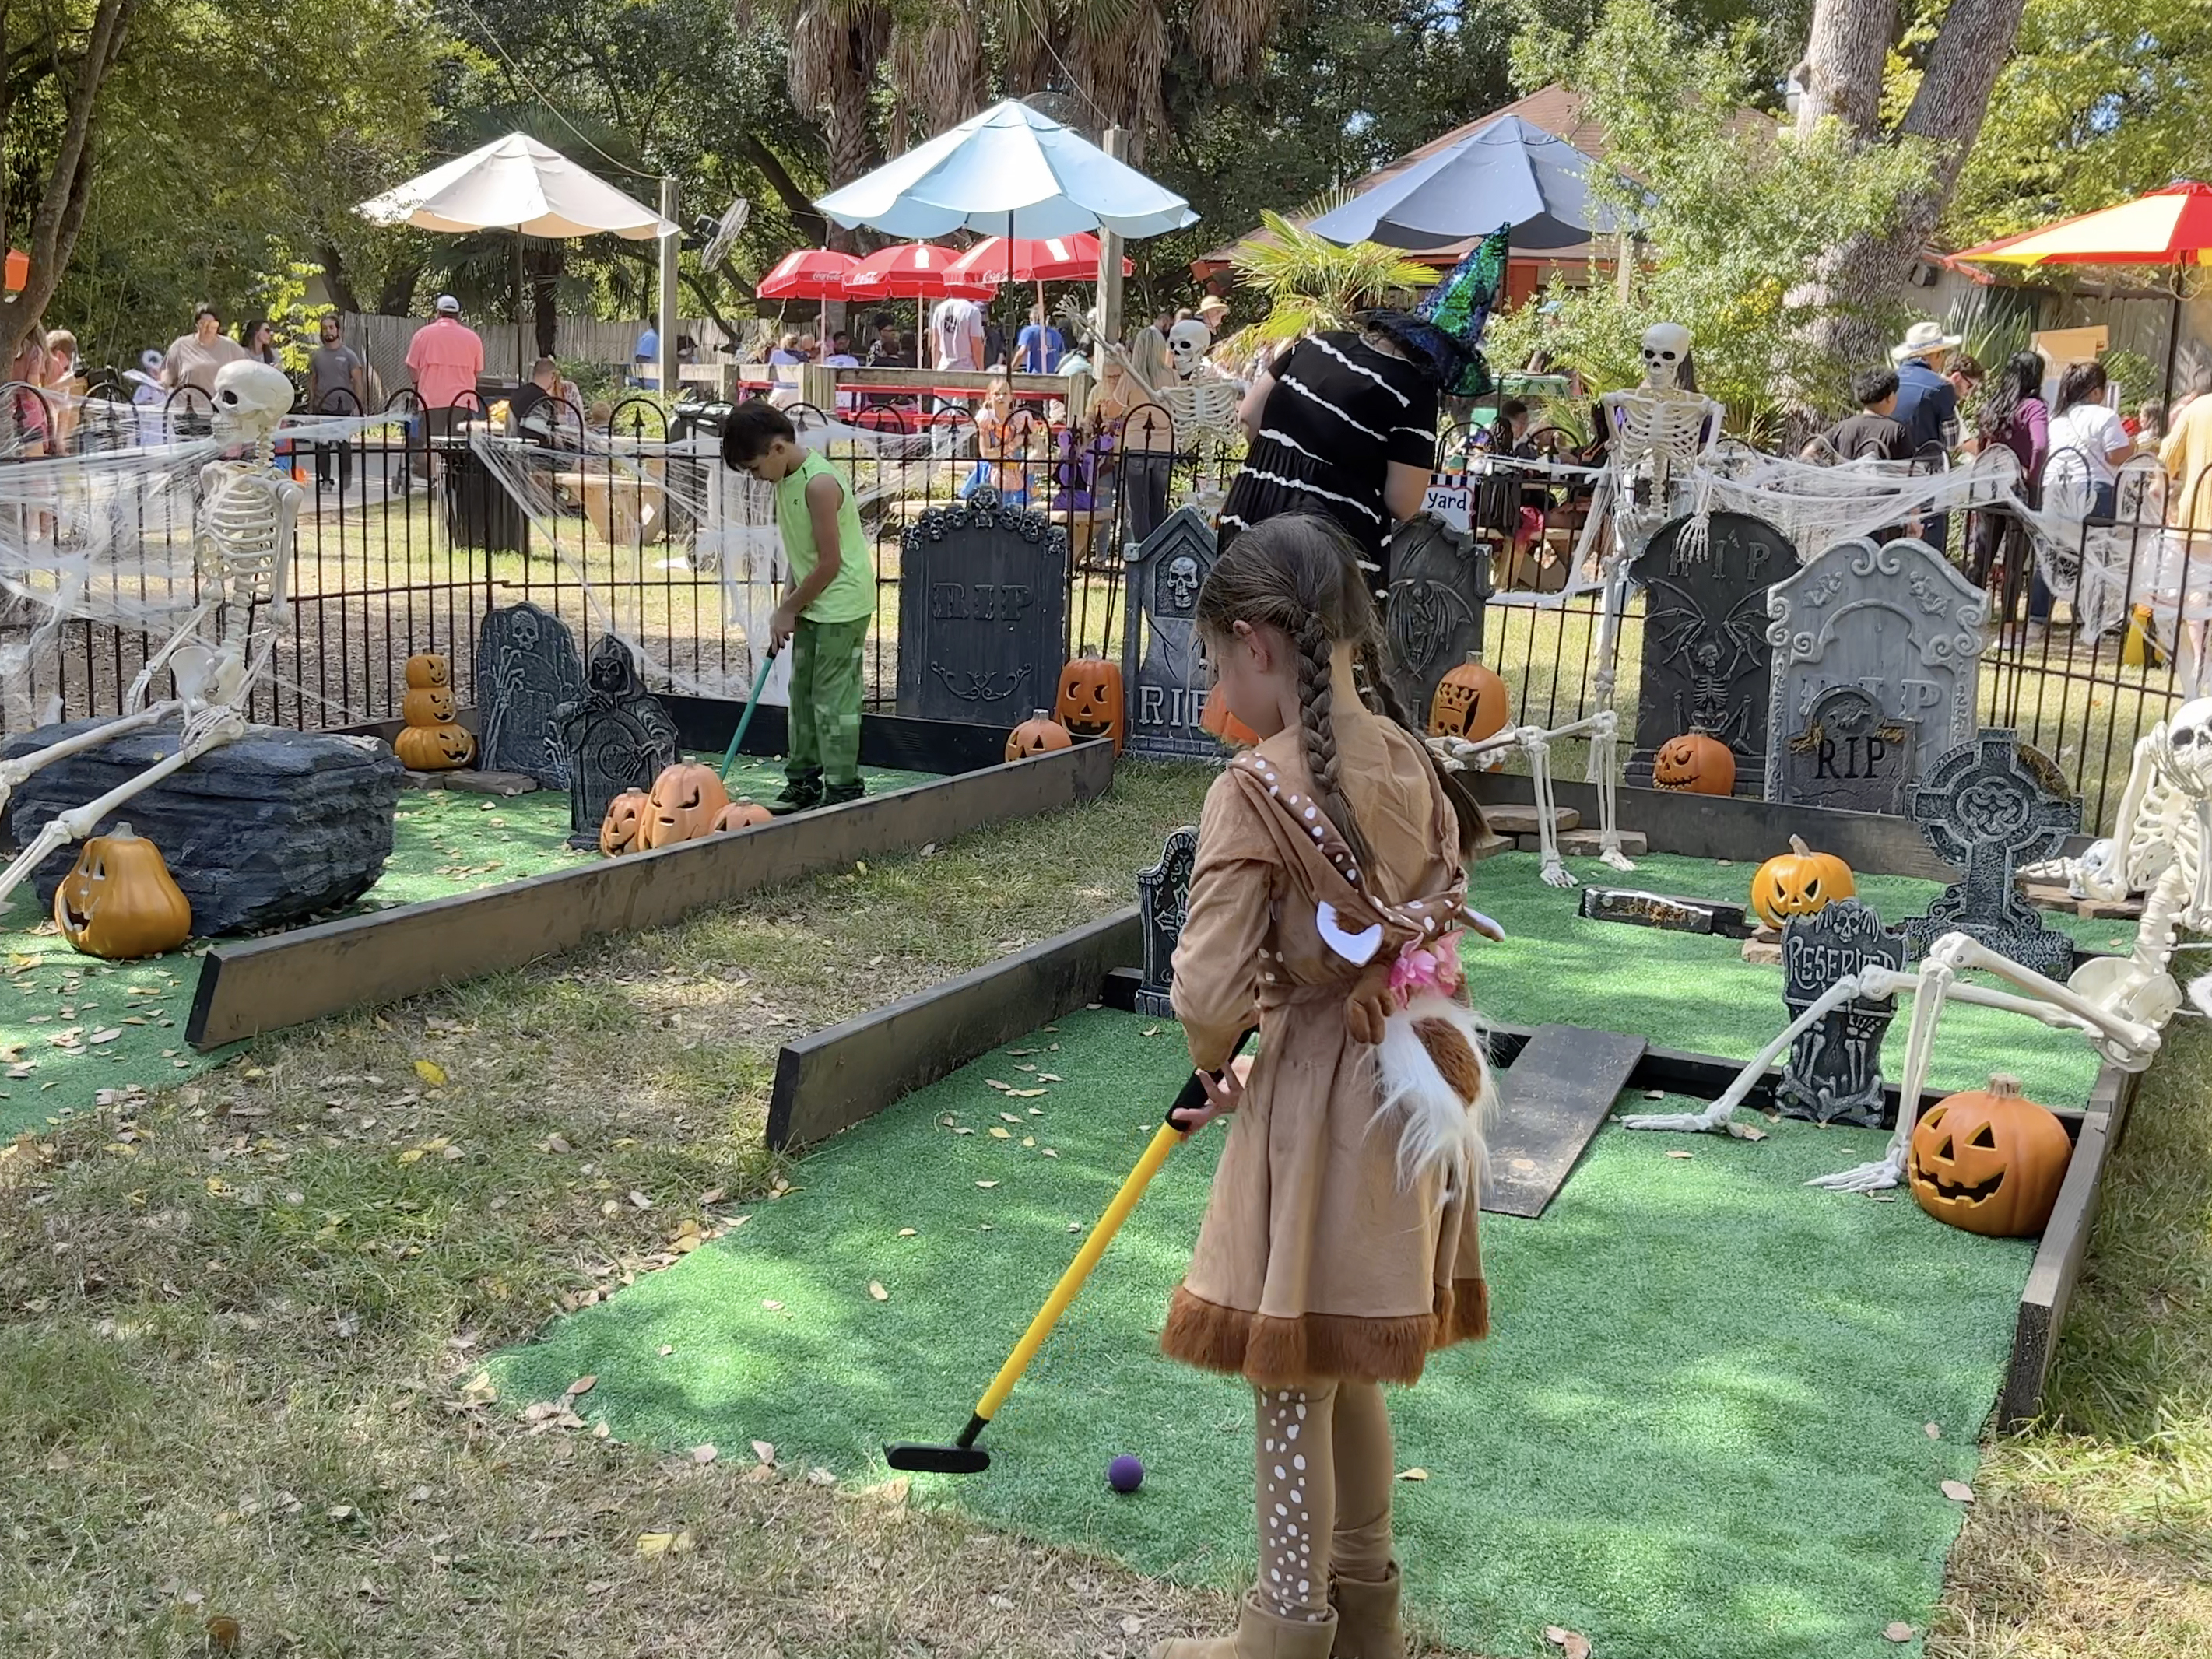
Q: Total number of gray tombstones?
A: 11